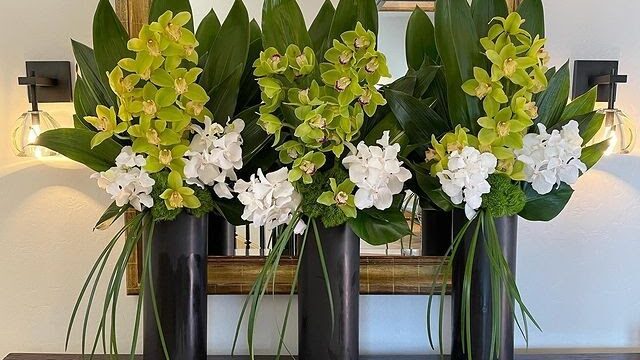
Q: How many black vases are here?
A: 3